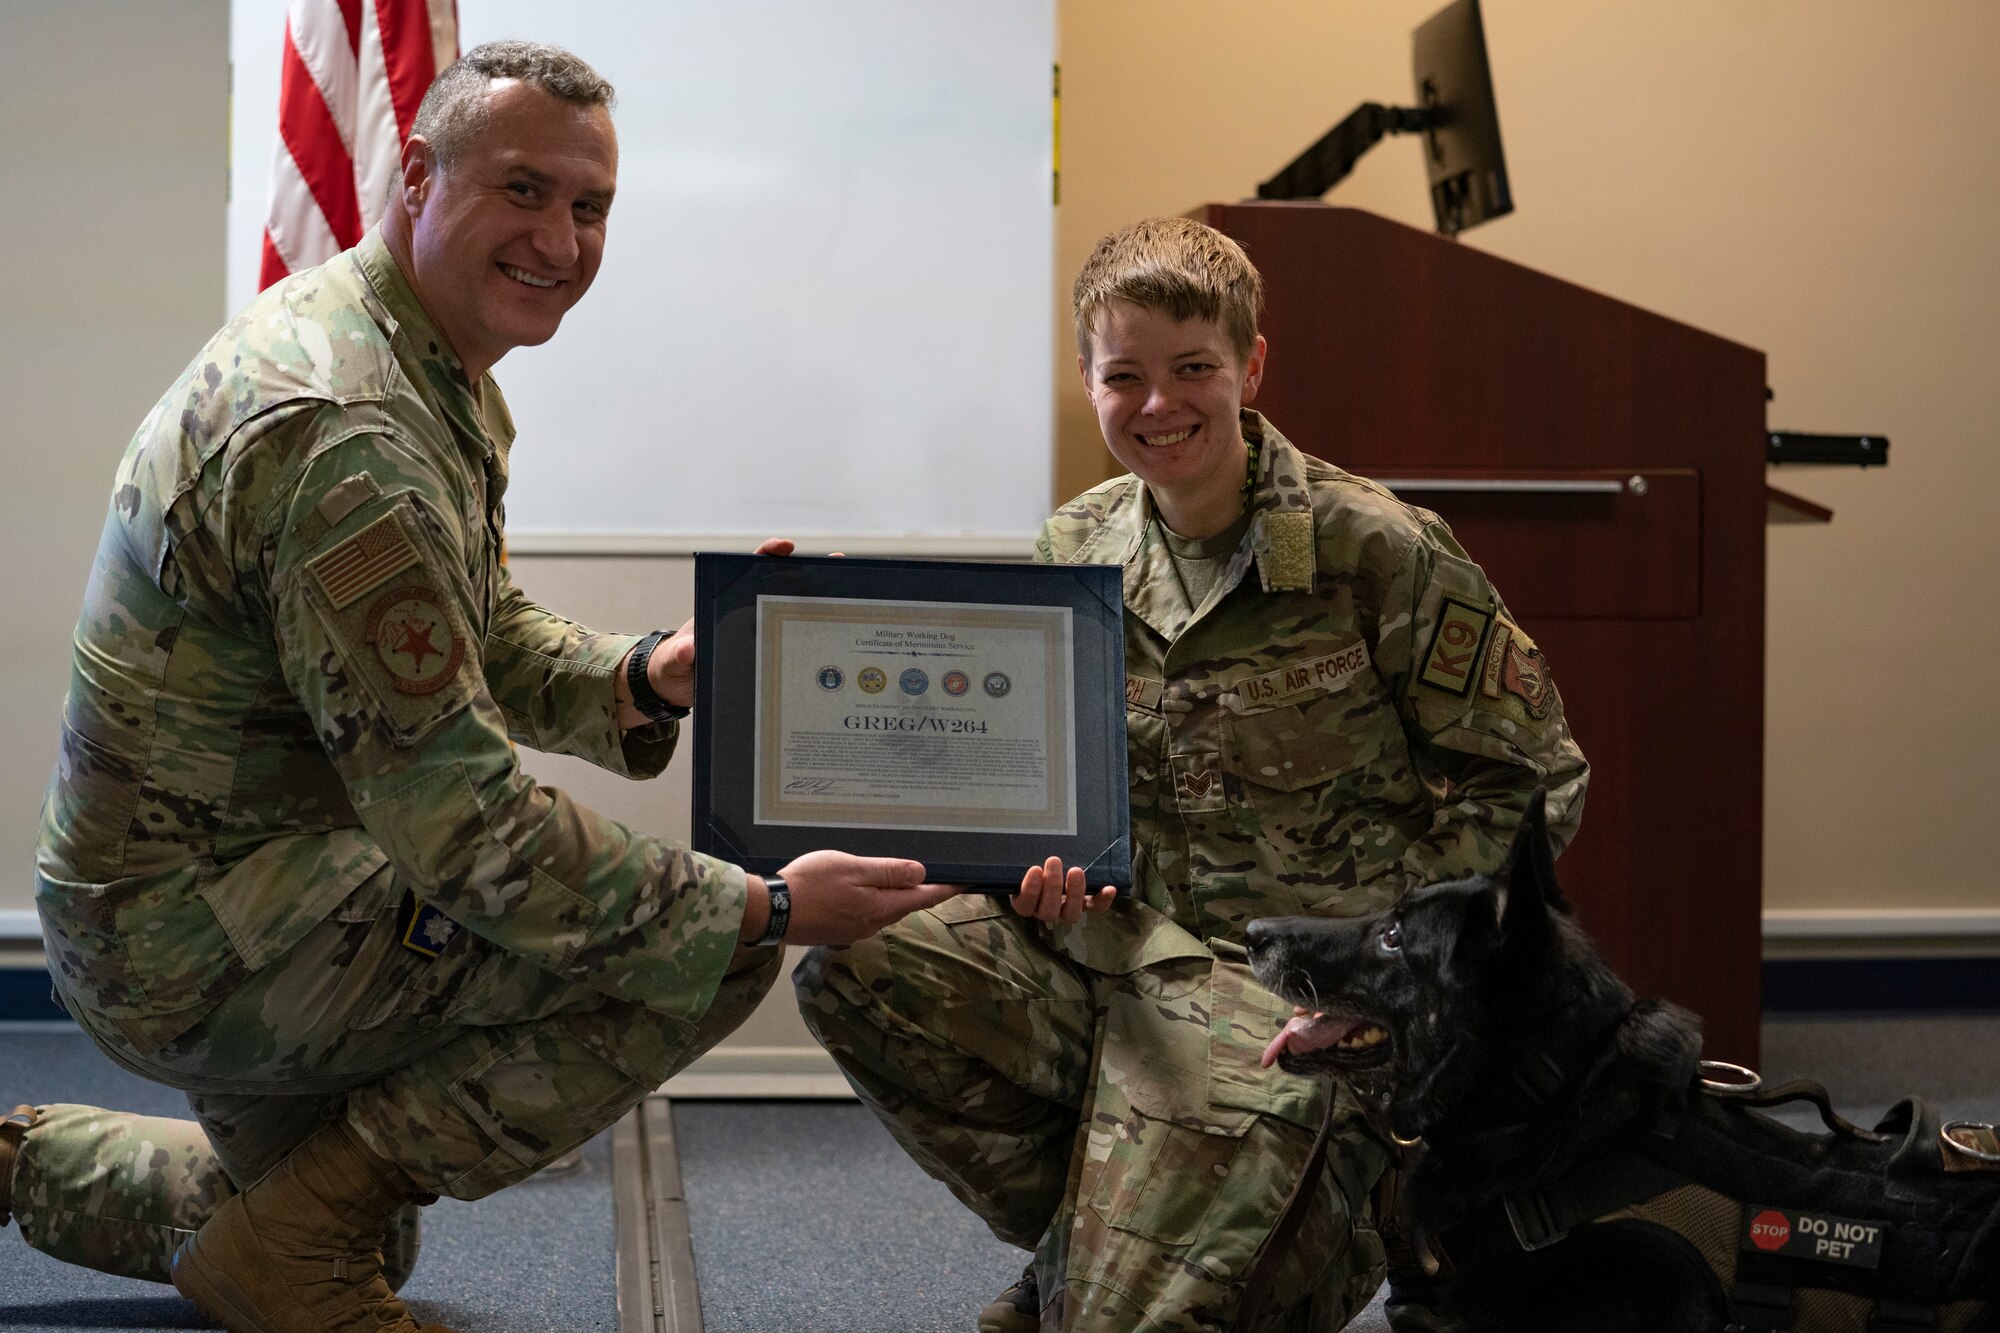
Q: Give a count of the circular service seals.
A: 5